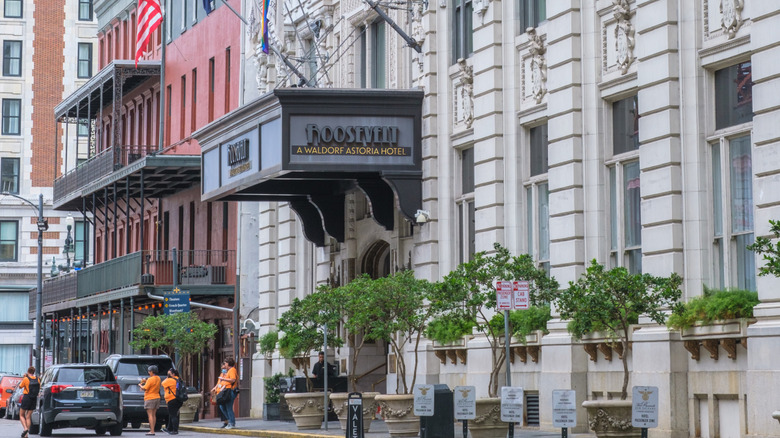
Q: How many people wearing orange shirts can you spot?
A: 5